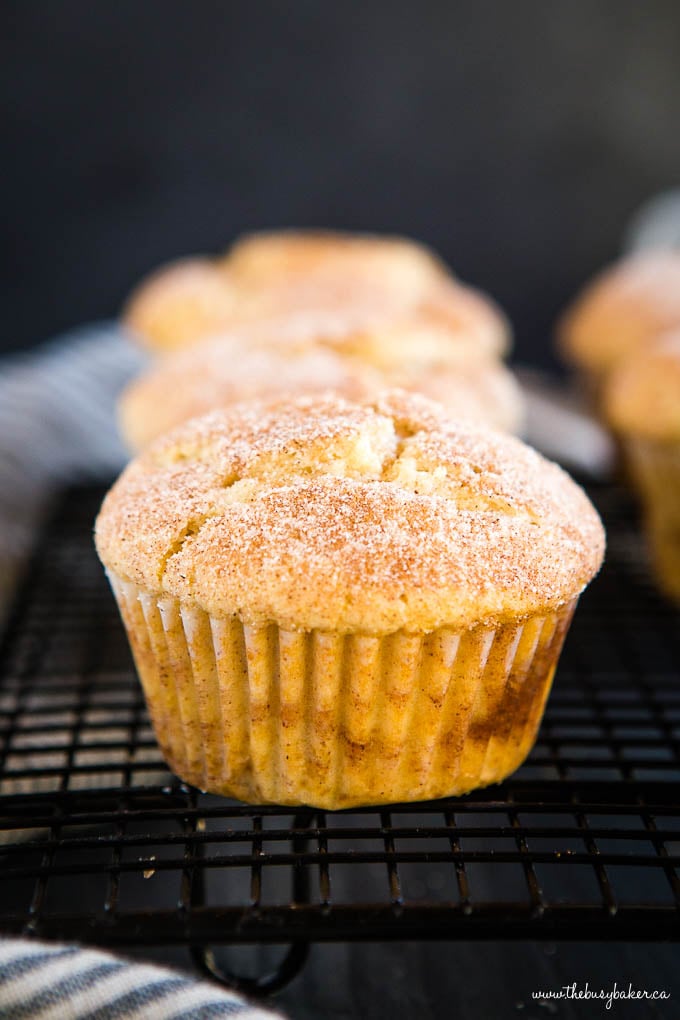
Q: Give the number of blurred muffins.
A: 4